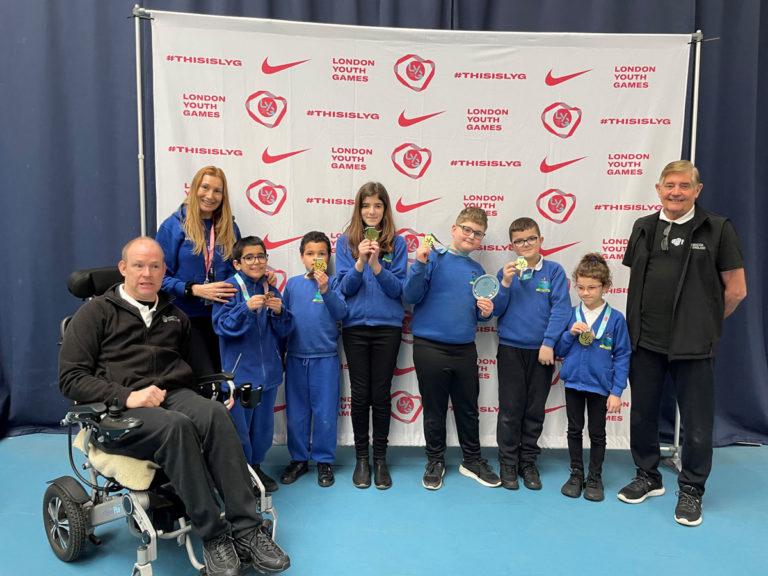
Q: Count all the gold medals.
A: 6